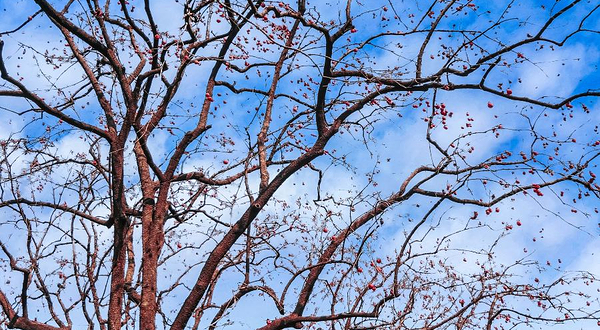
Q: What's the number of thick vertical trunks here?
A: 2